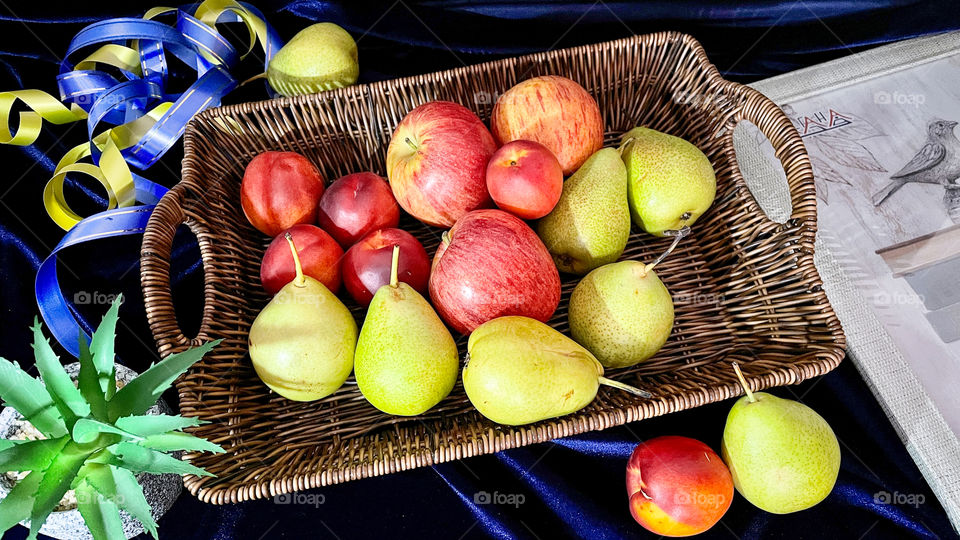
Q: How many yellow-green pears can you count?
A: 8